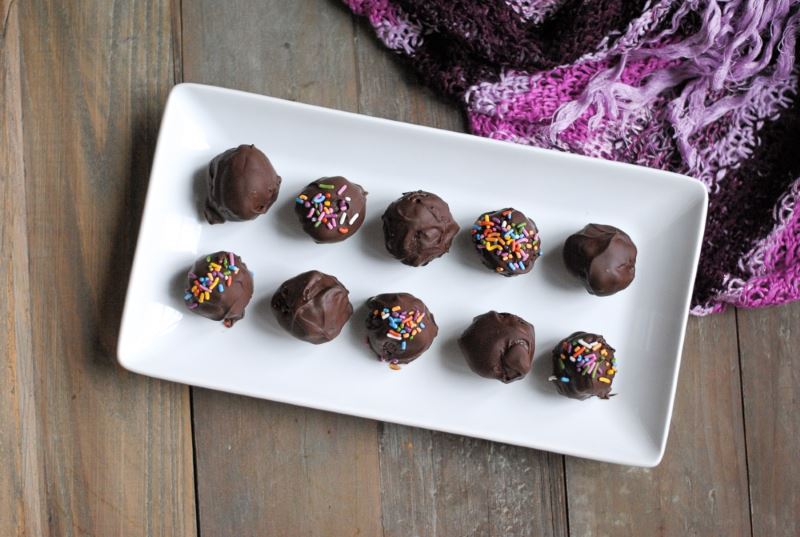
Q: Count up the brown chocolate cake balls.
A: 10